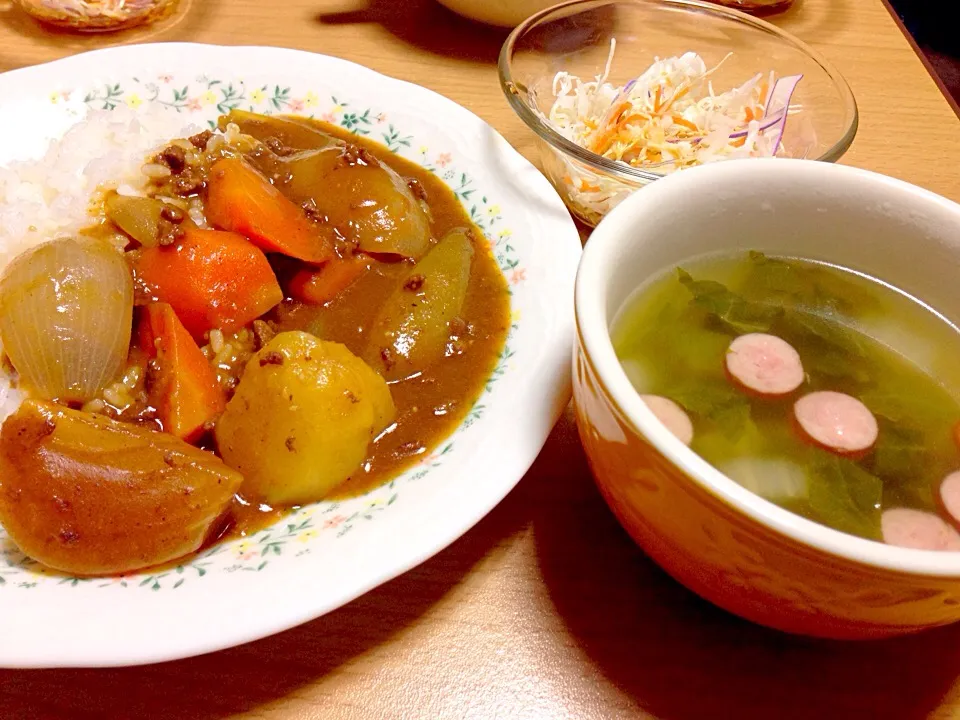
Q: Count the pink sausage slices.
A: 5